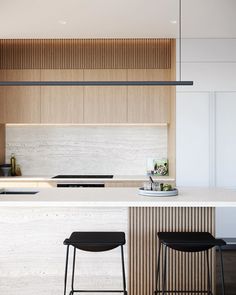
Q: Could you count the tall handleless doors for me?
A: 2